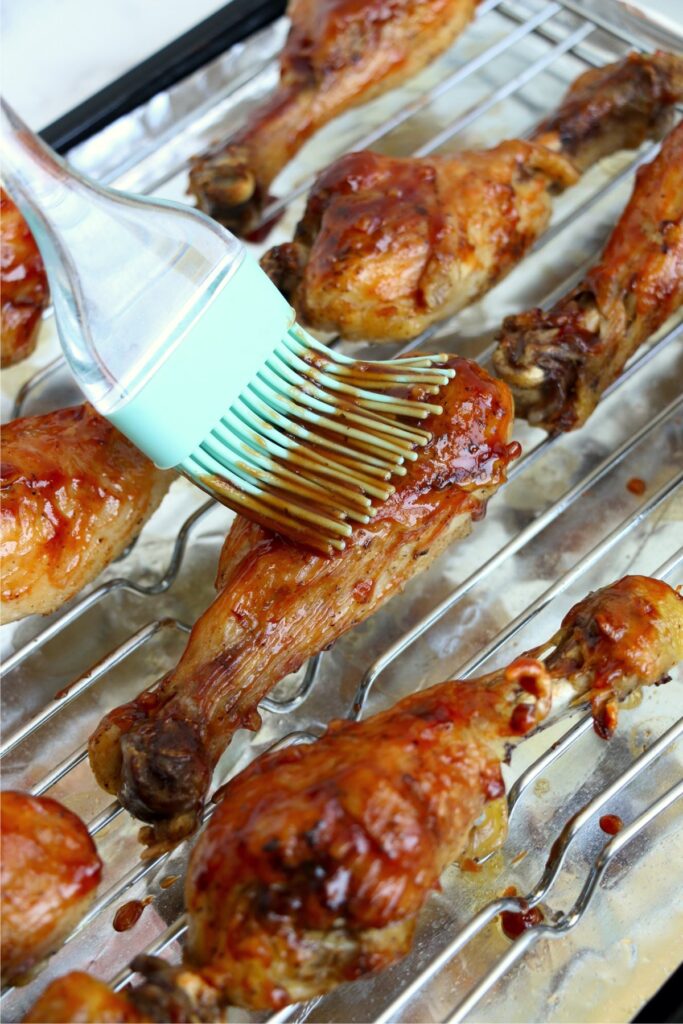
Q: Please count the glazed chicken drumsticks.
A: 9